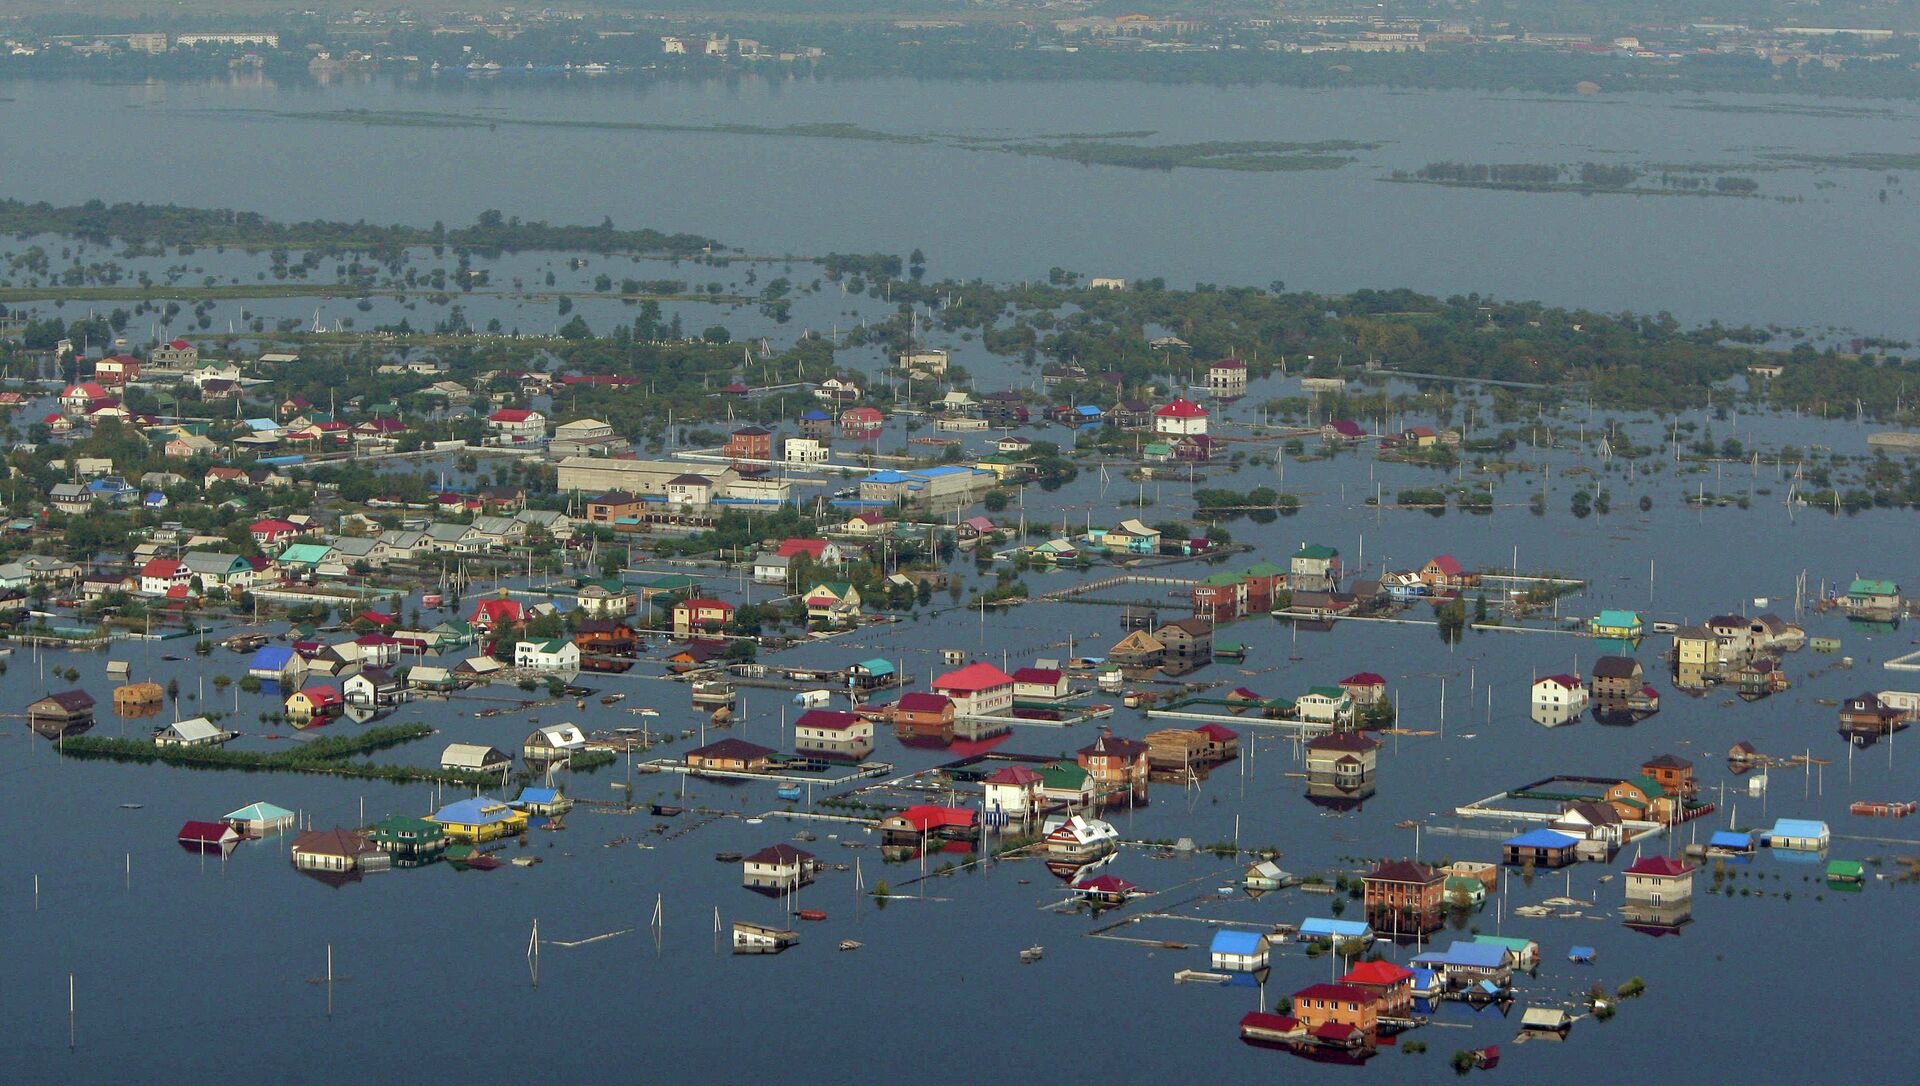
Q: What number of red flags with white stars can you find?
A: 0